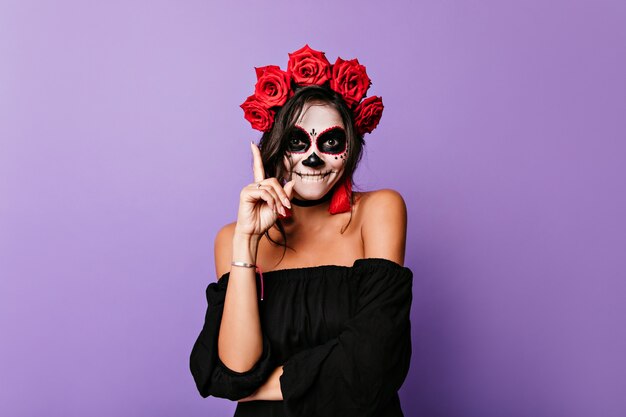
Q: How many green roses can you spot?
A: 0